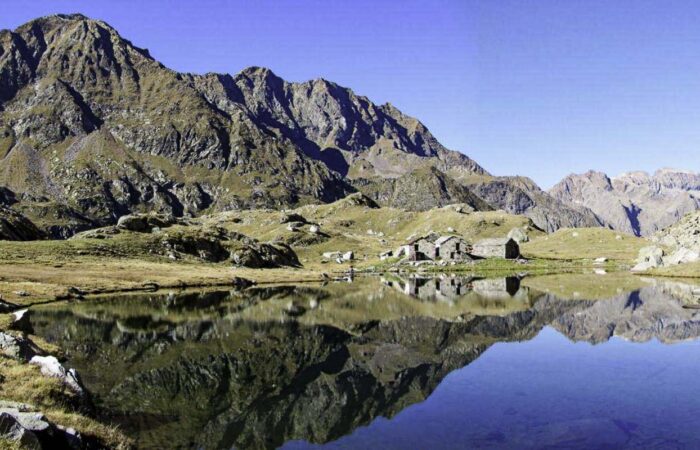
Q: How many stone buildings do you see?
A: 3